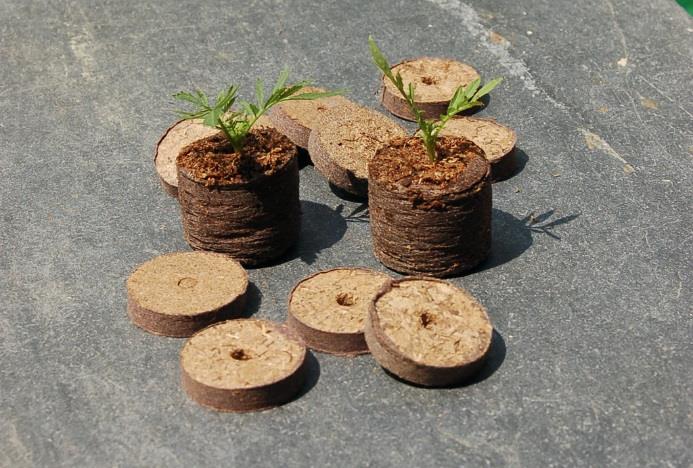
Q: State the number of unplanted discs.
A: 9